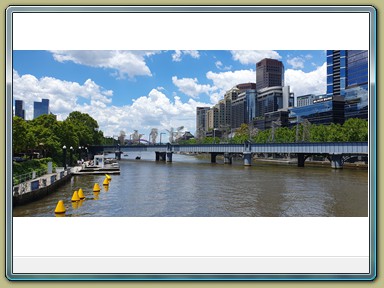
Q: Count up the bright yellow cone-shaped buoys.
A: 6